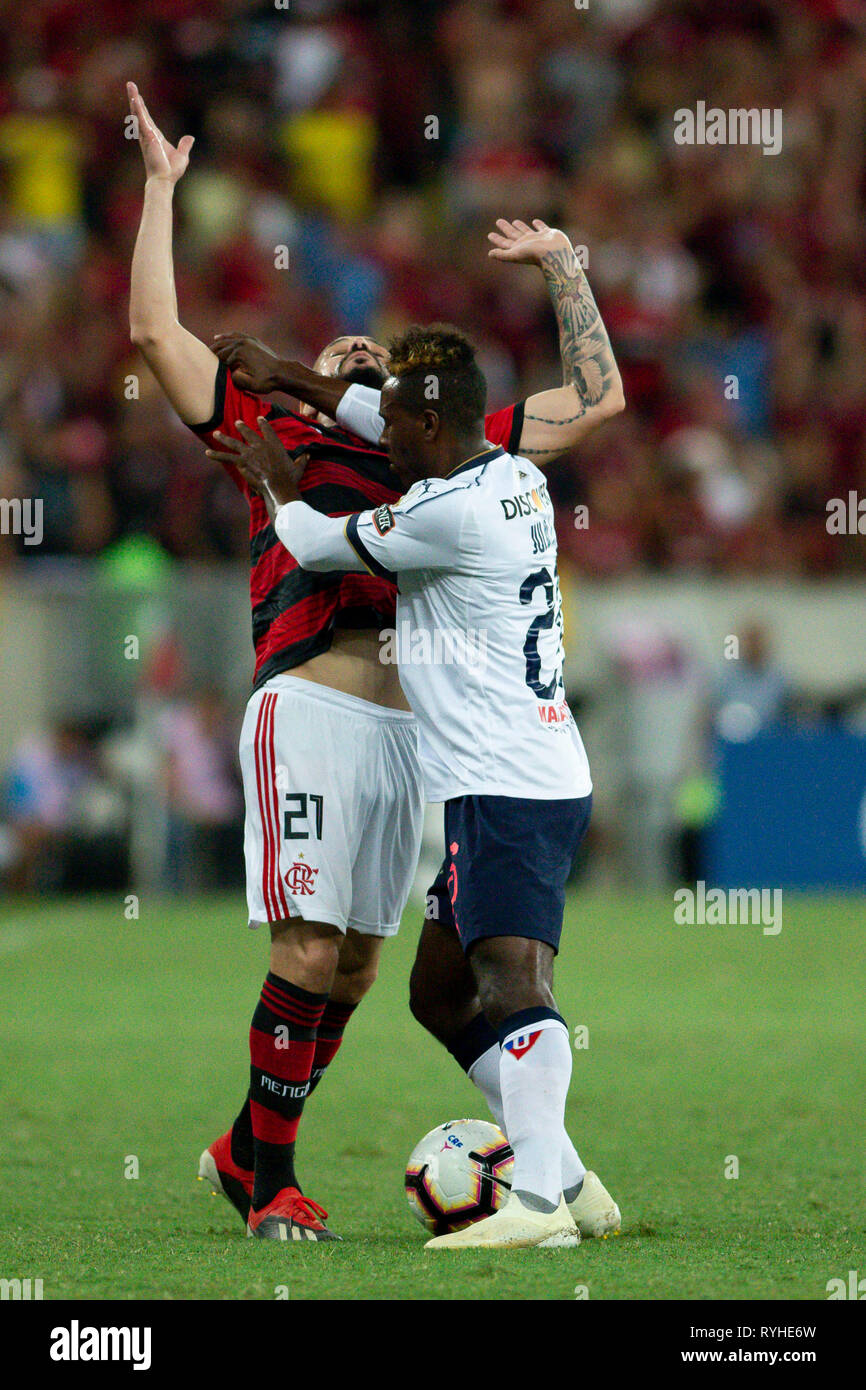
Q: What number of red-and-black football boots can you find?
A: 2